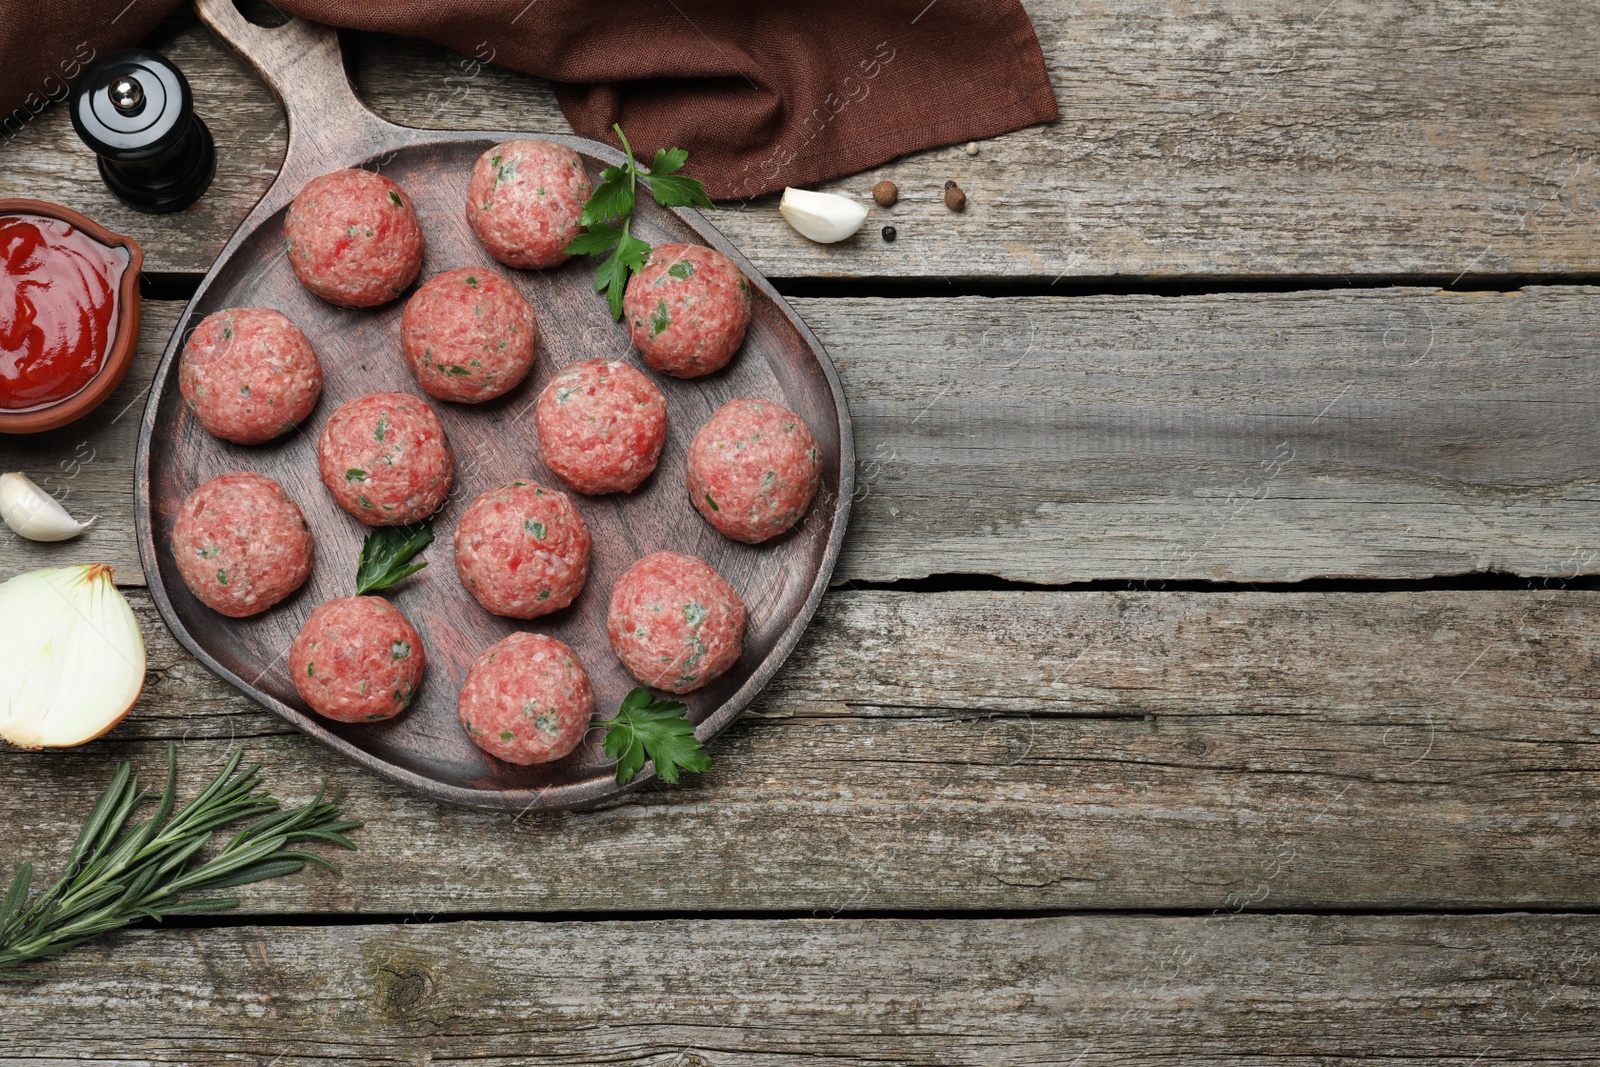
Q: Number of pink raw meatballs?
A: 13